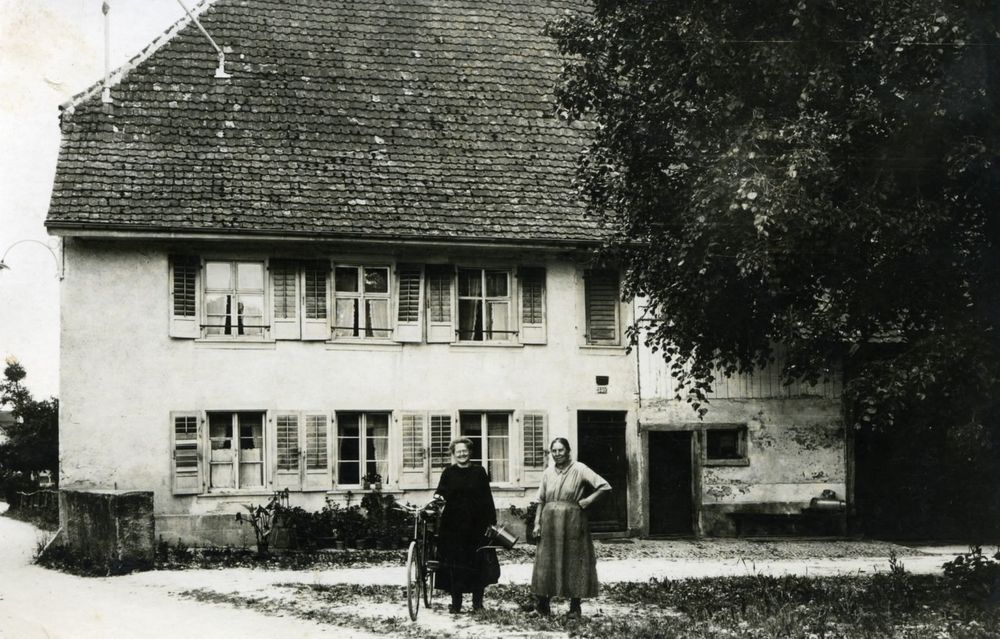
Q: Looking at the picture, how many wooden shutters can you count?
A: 13